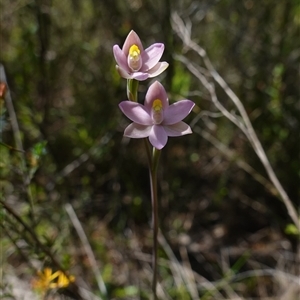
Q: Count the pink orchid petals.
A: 12